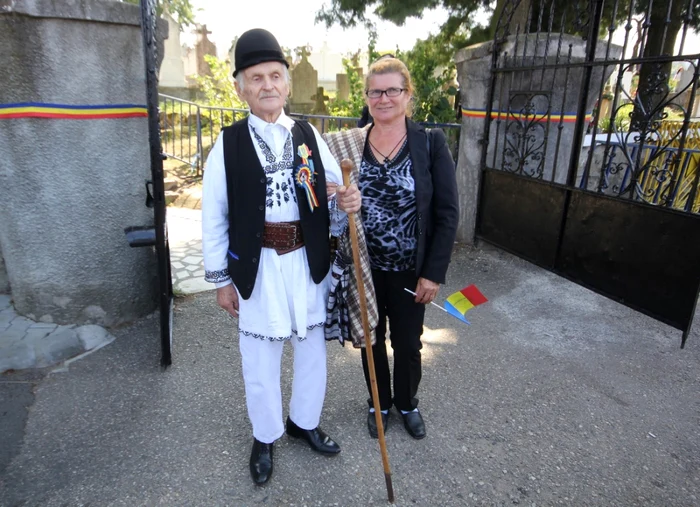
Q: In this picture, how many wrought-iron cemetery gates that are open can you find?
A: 2